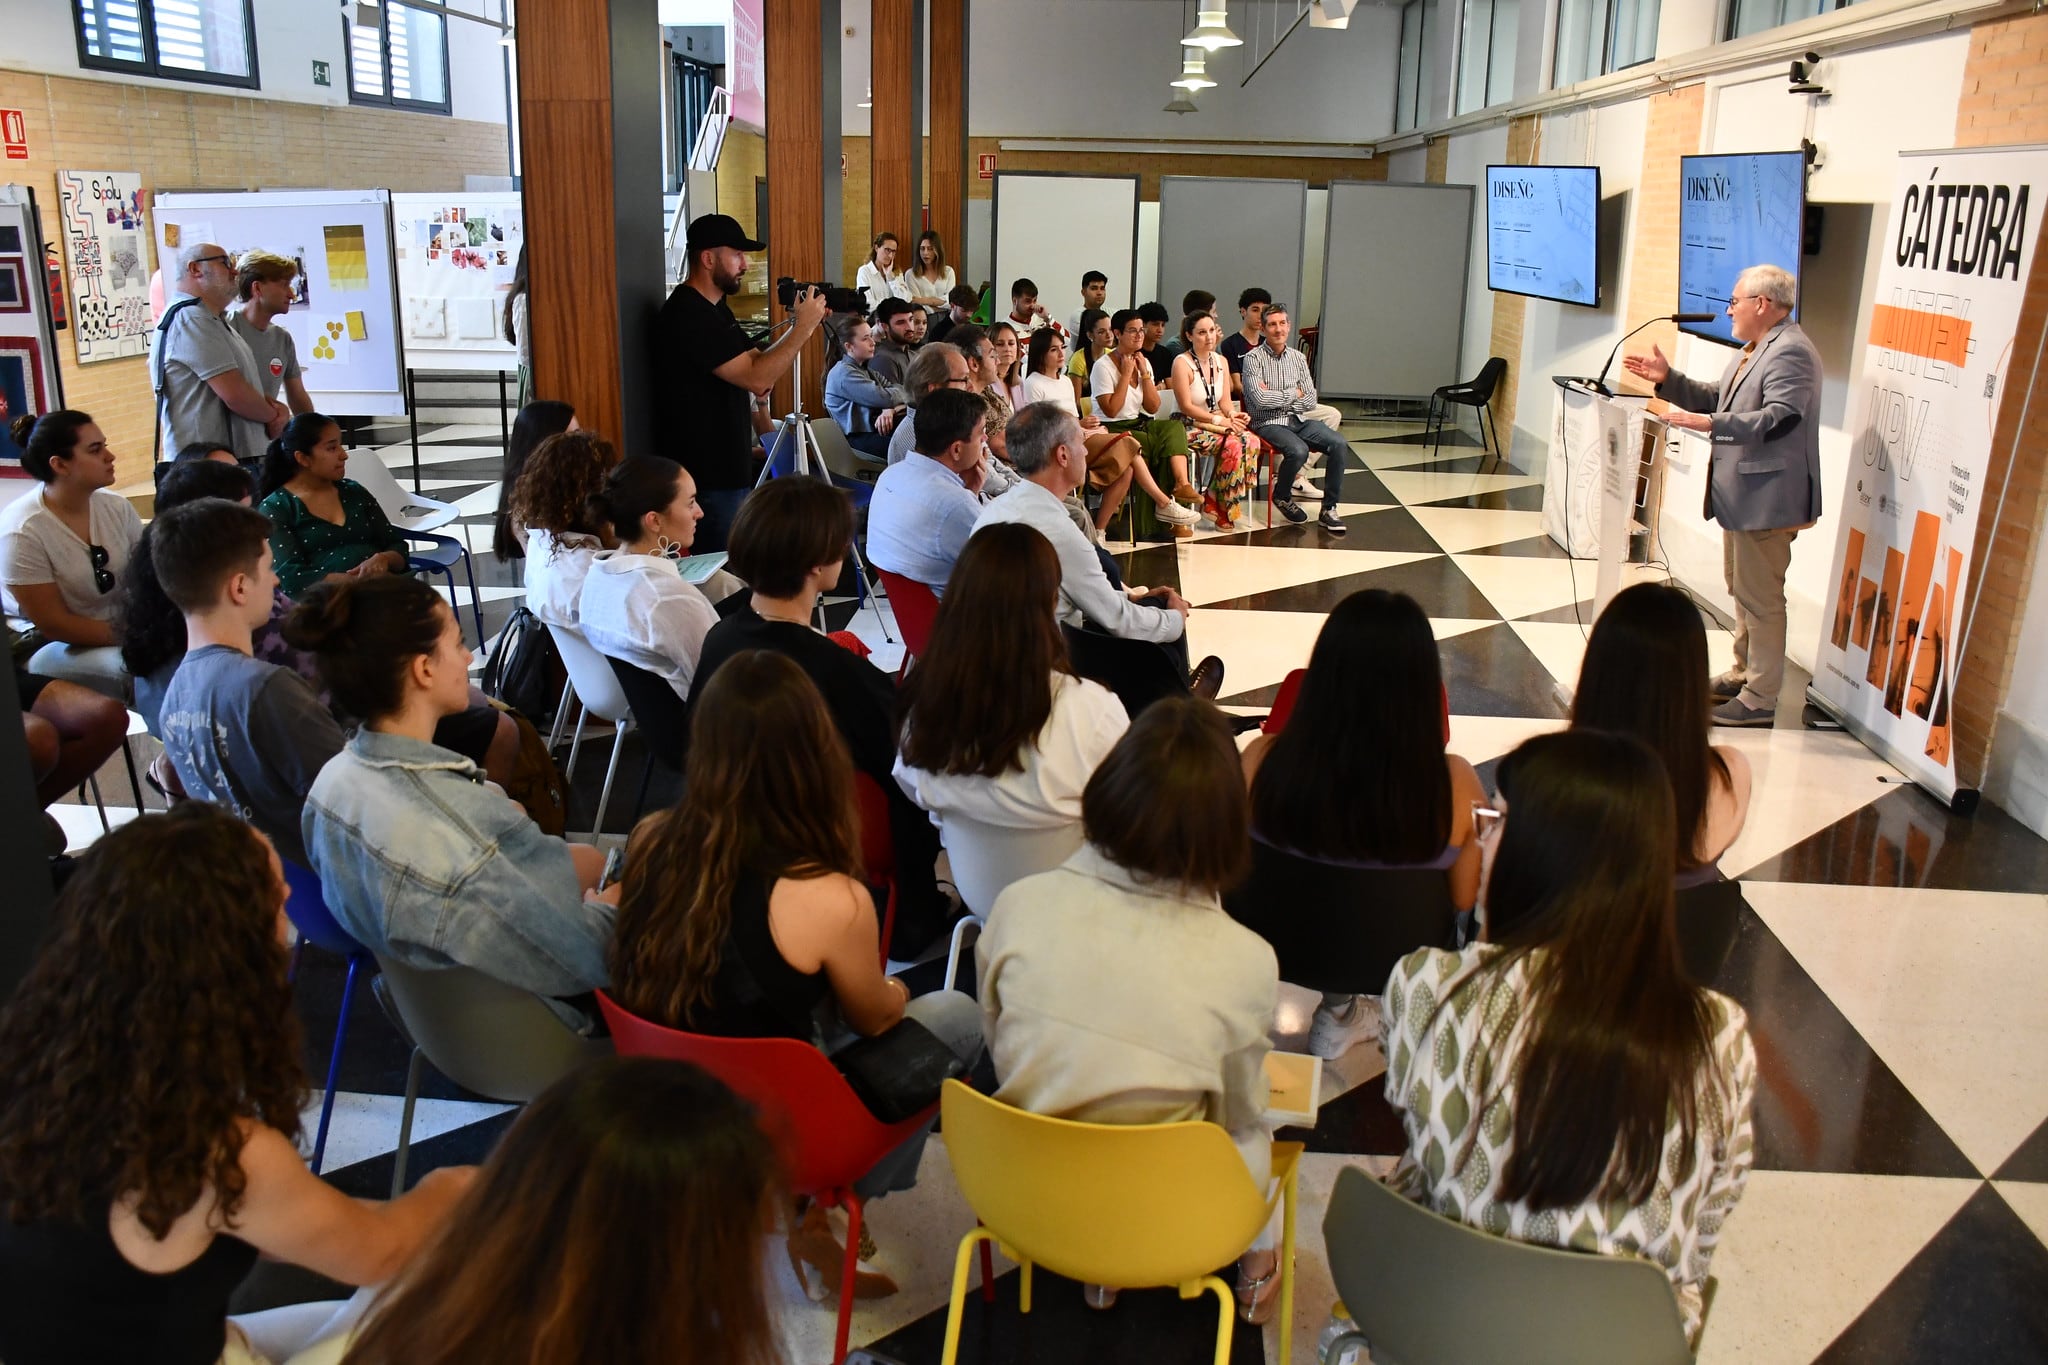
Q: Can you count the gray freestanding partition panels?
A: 2